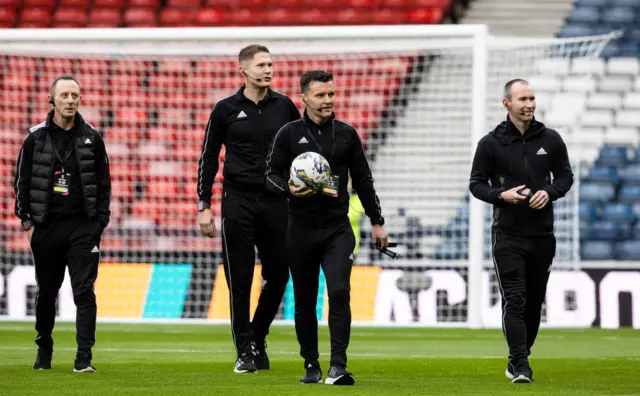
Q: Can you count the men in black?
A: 4